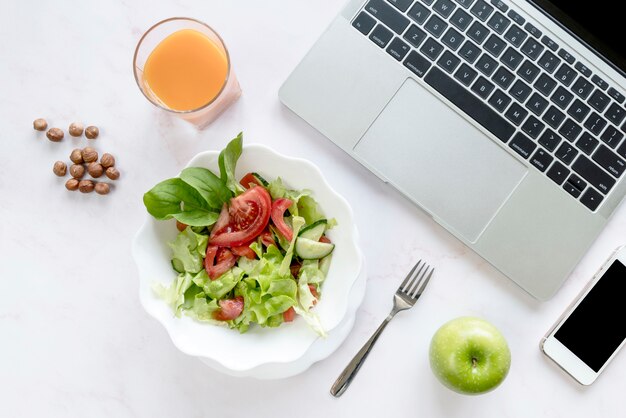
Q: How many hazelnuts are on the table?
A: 14